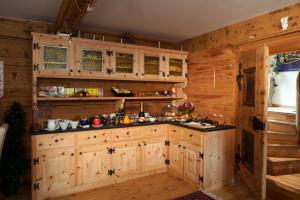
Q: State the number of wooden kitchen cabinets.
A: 11